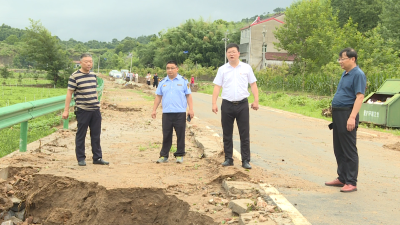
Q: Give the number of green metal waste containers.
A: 1